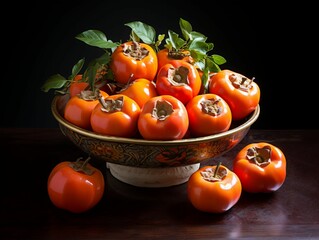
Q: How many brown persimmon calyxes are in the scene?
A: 11